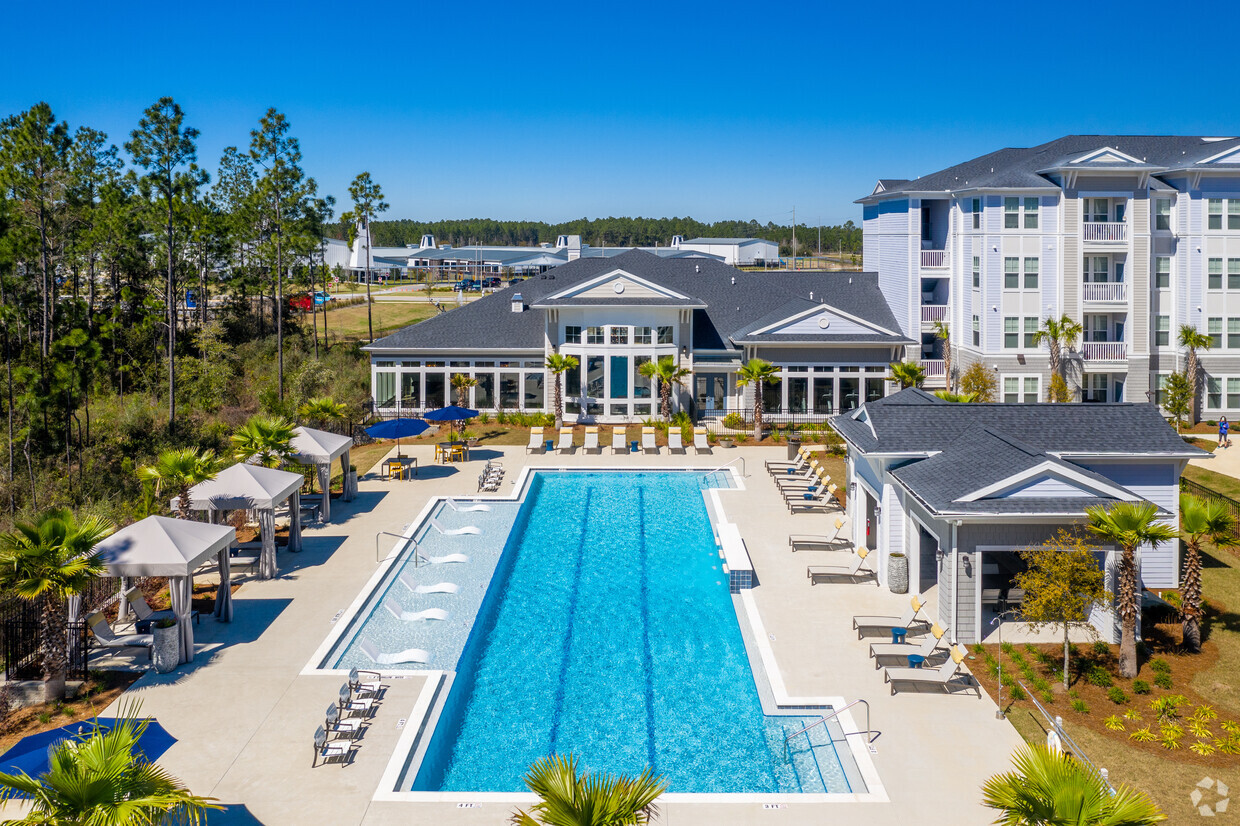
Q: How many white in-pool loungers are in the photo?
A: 6